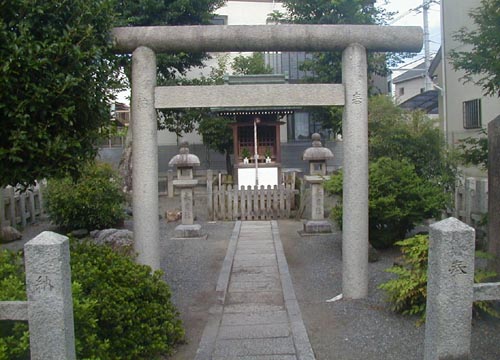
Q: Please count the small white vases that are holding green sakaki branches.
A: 2